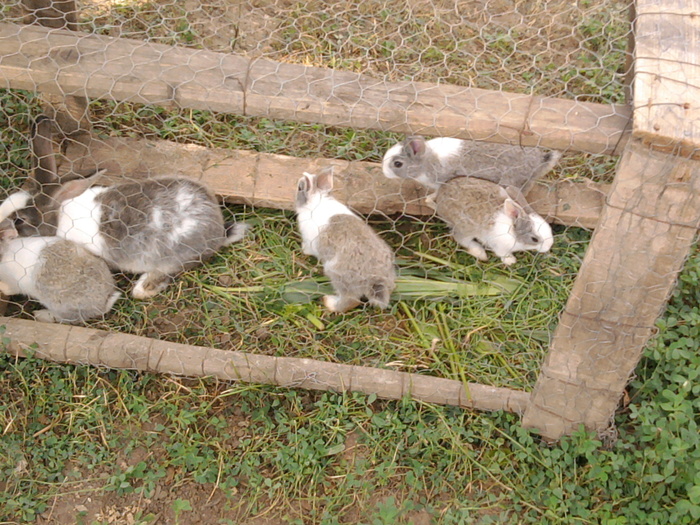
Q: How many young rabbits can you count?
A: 4